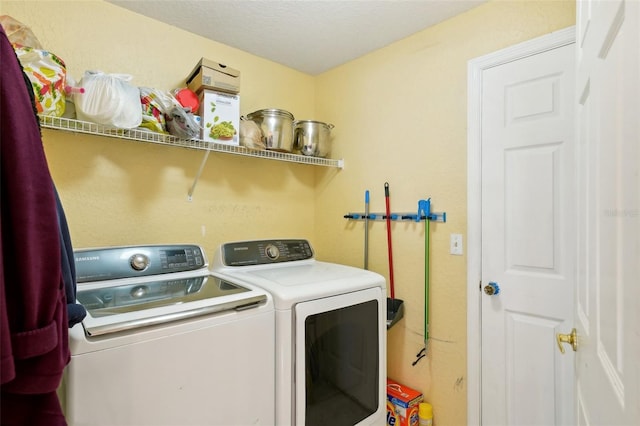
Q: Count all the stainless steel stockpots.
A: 2